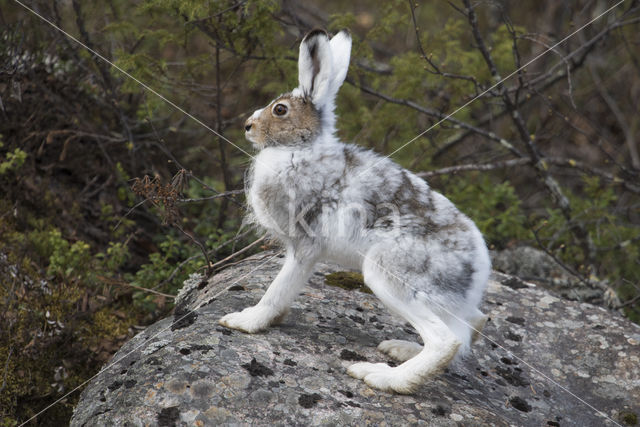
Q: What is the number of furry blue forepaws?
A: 0